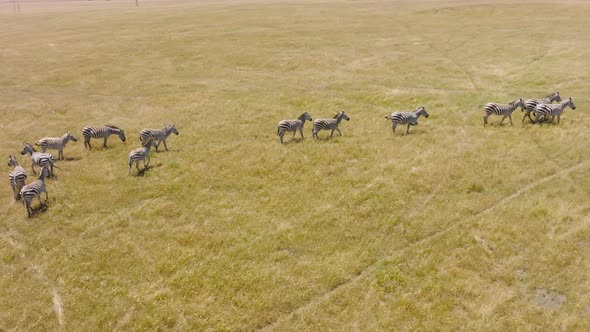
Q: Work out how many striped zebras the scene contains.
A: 13